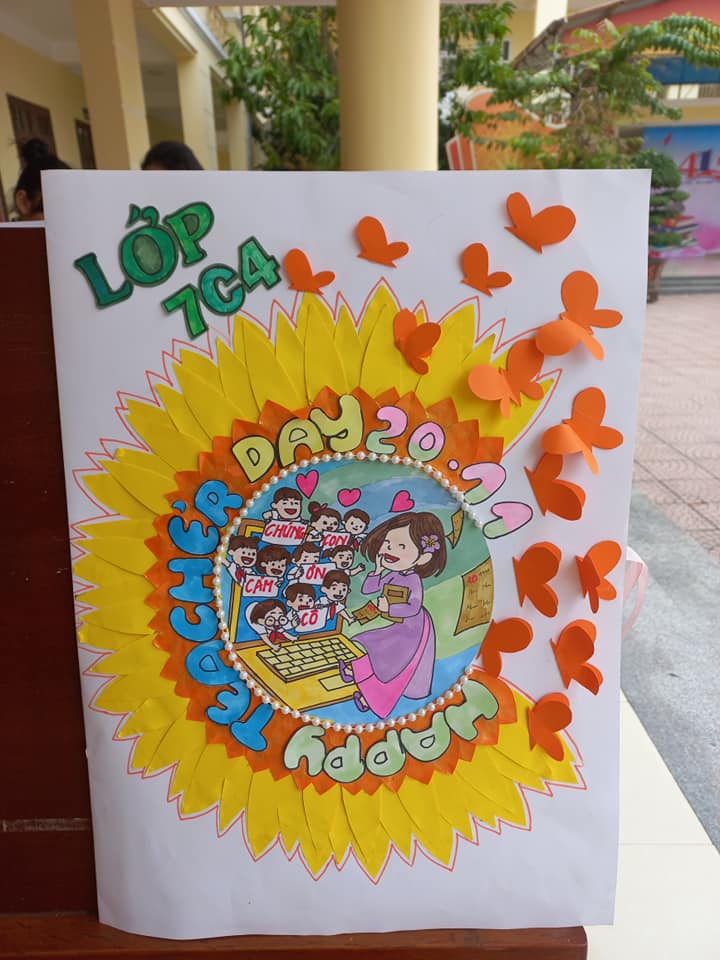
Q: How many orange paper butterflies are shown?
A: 14